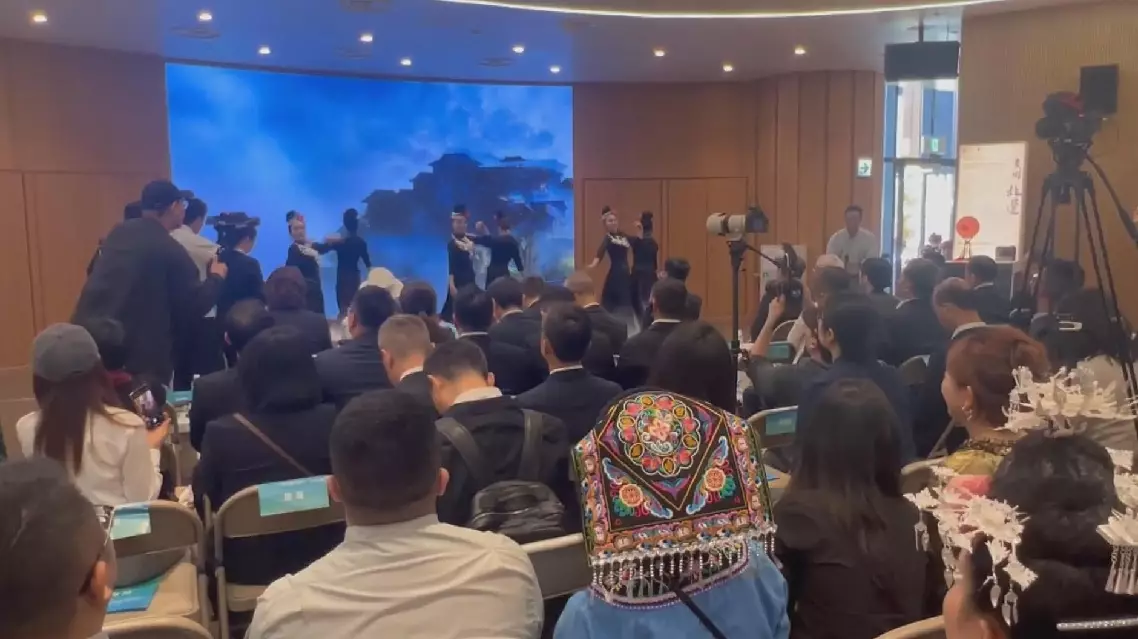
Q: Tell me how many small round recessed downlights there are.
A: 10